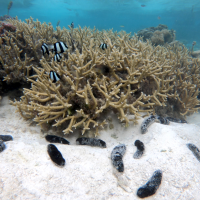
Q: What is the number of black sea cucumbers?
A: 12